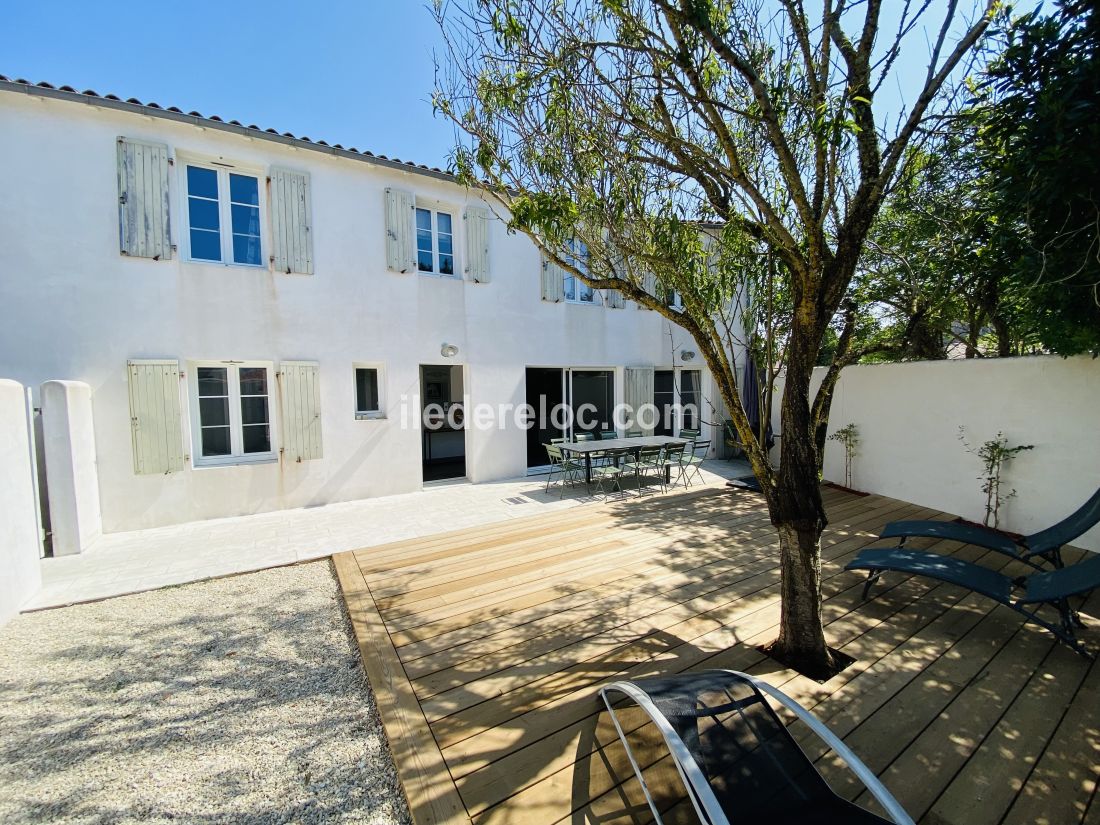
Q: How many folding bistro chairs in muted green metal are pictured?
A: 10